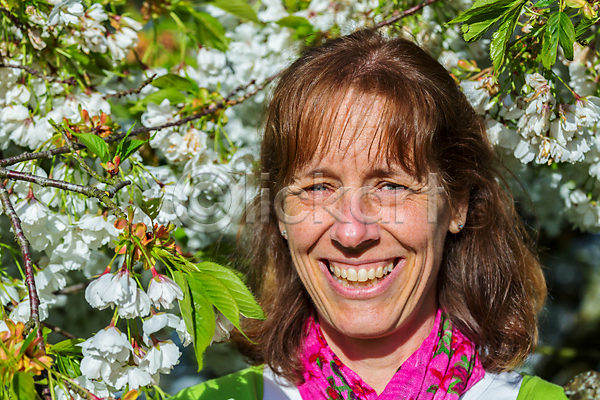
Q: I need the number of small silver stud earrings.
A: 2